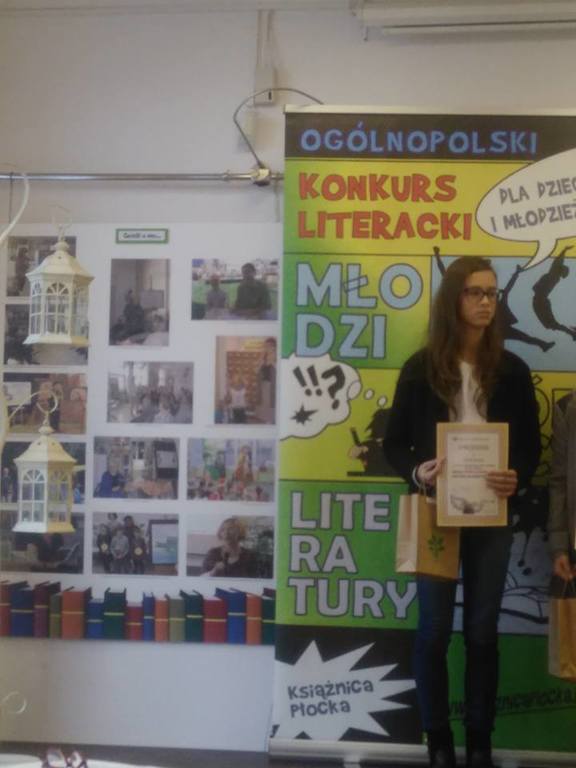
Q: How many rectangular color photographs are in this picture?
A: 13